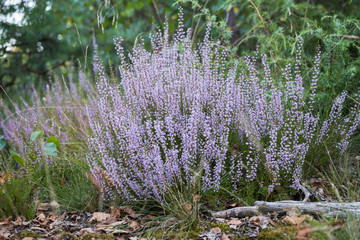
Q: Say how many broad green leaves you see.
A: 5